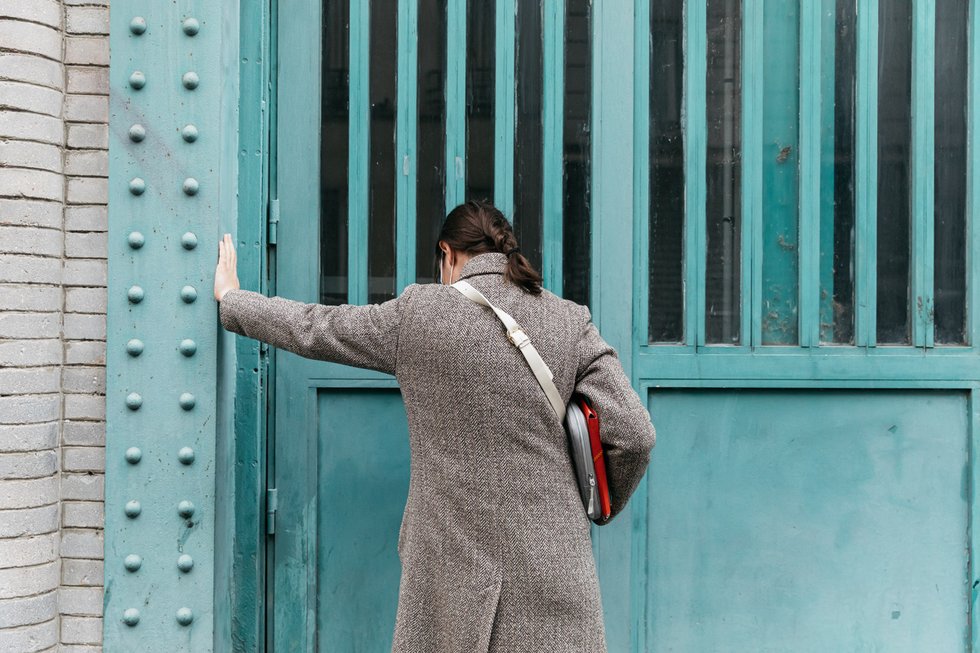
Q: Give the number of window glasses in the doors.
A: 12